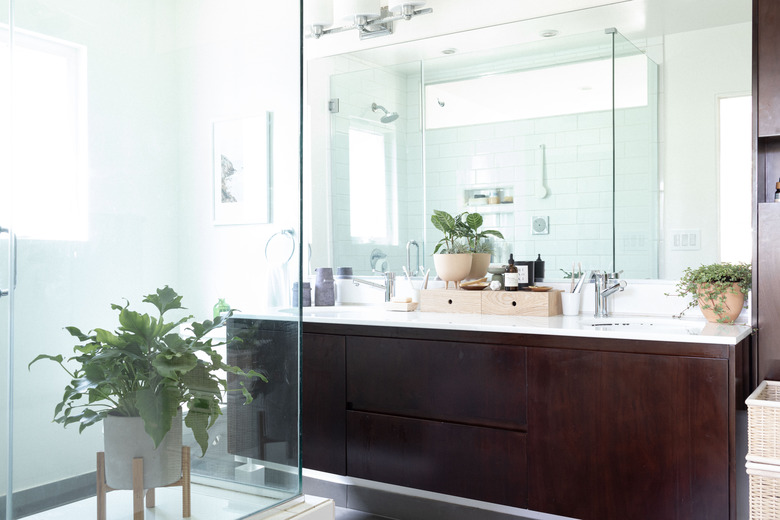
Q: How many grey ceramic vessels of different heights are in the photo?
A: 2